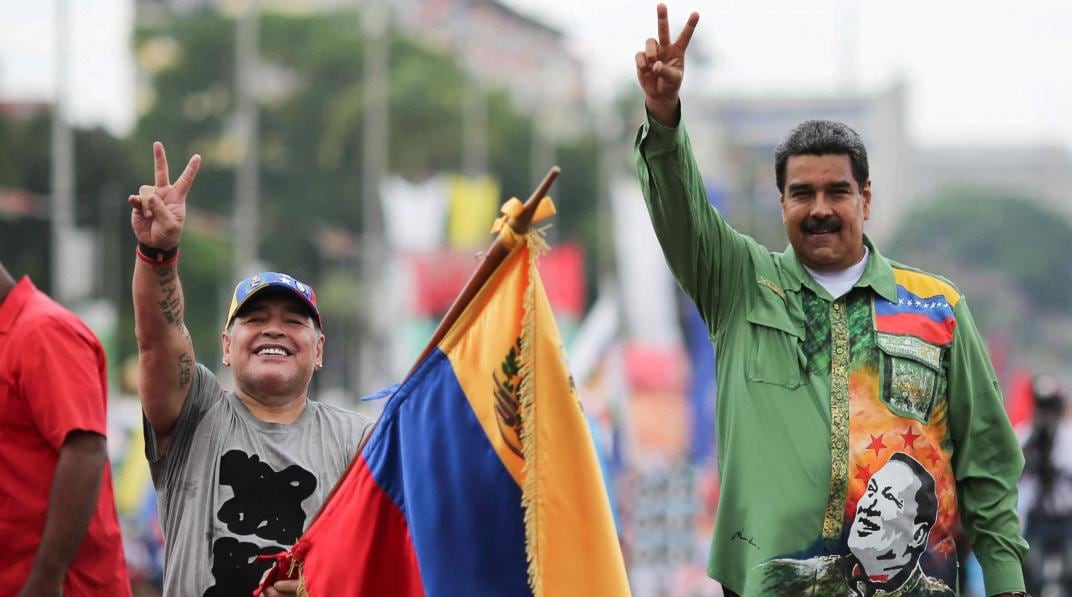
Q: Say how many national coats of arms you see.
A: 1